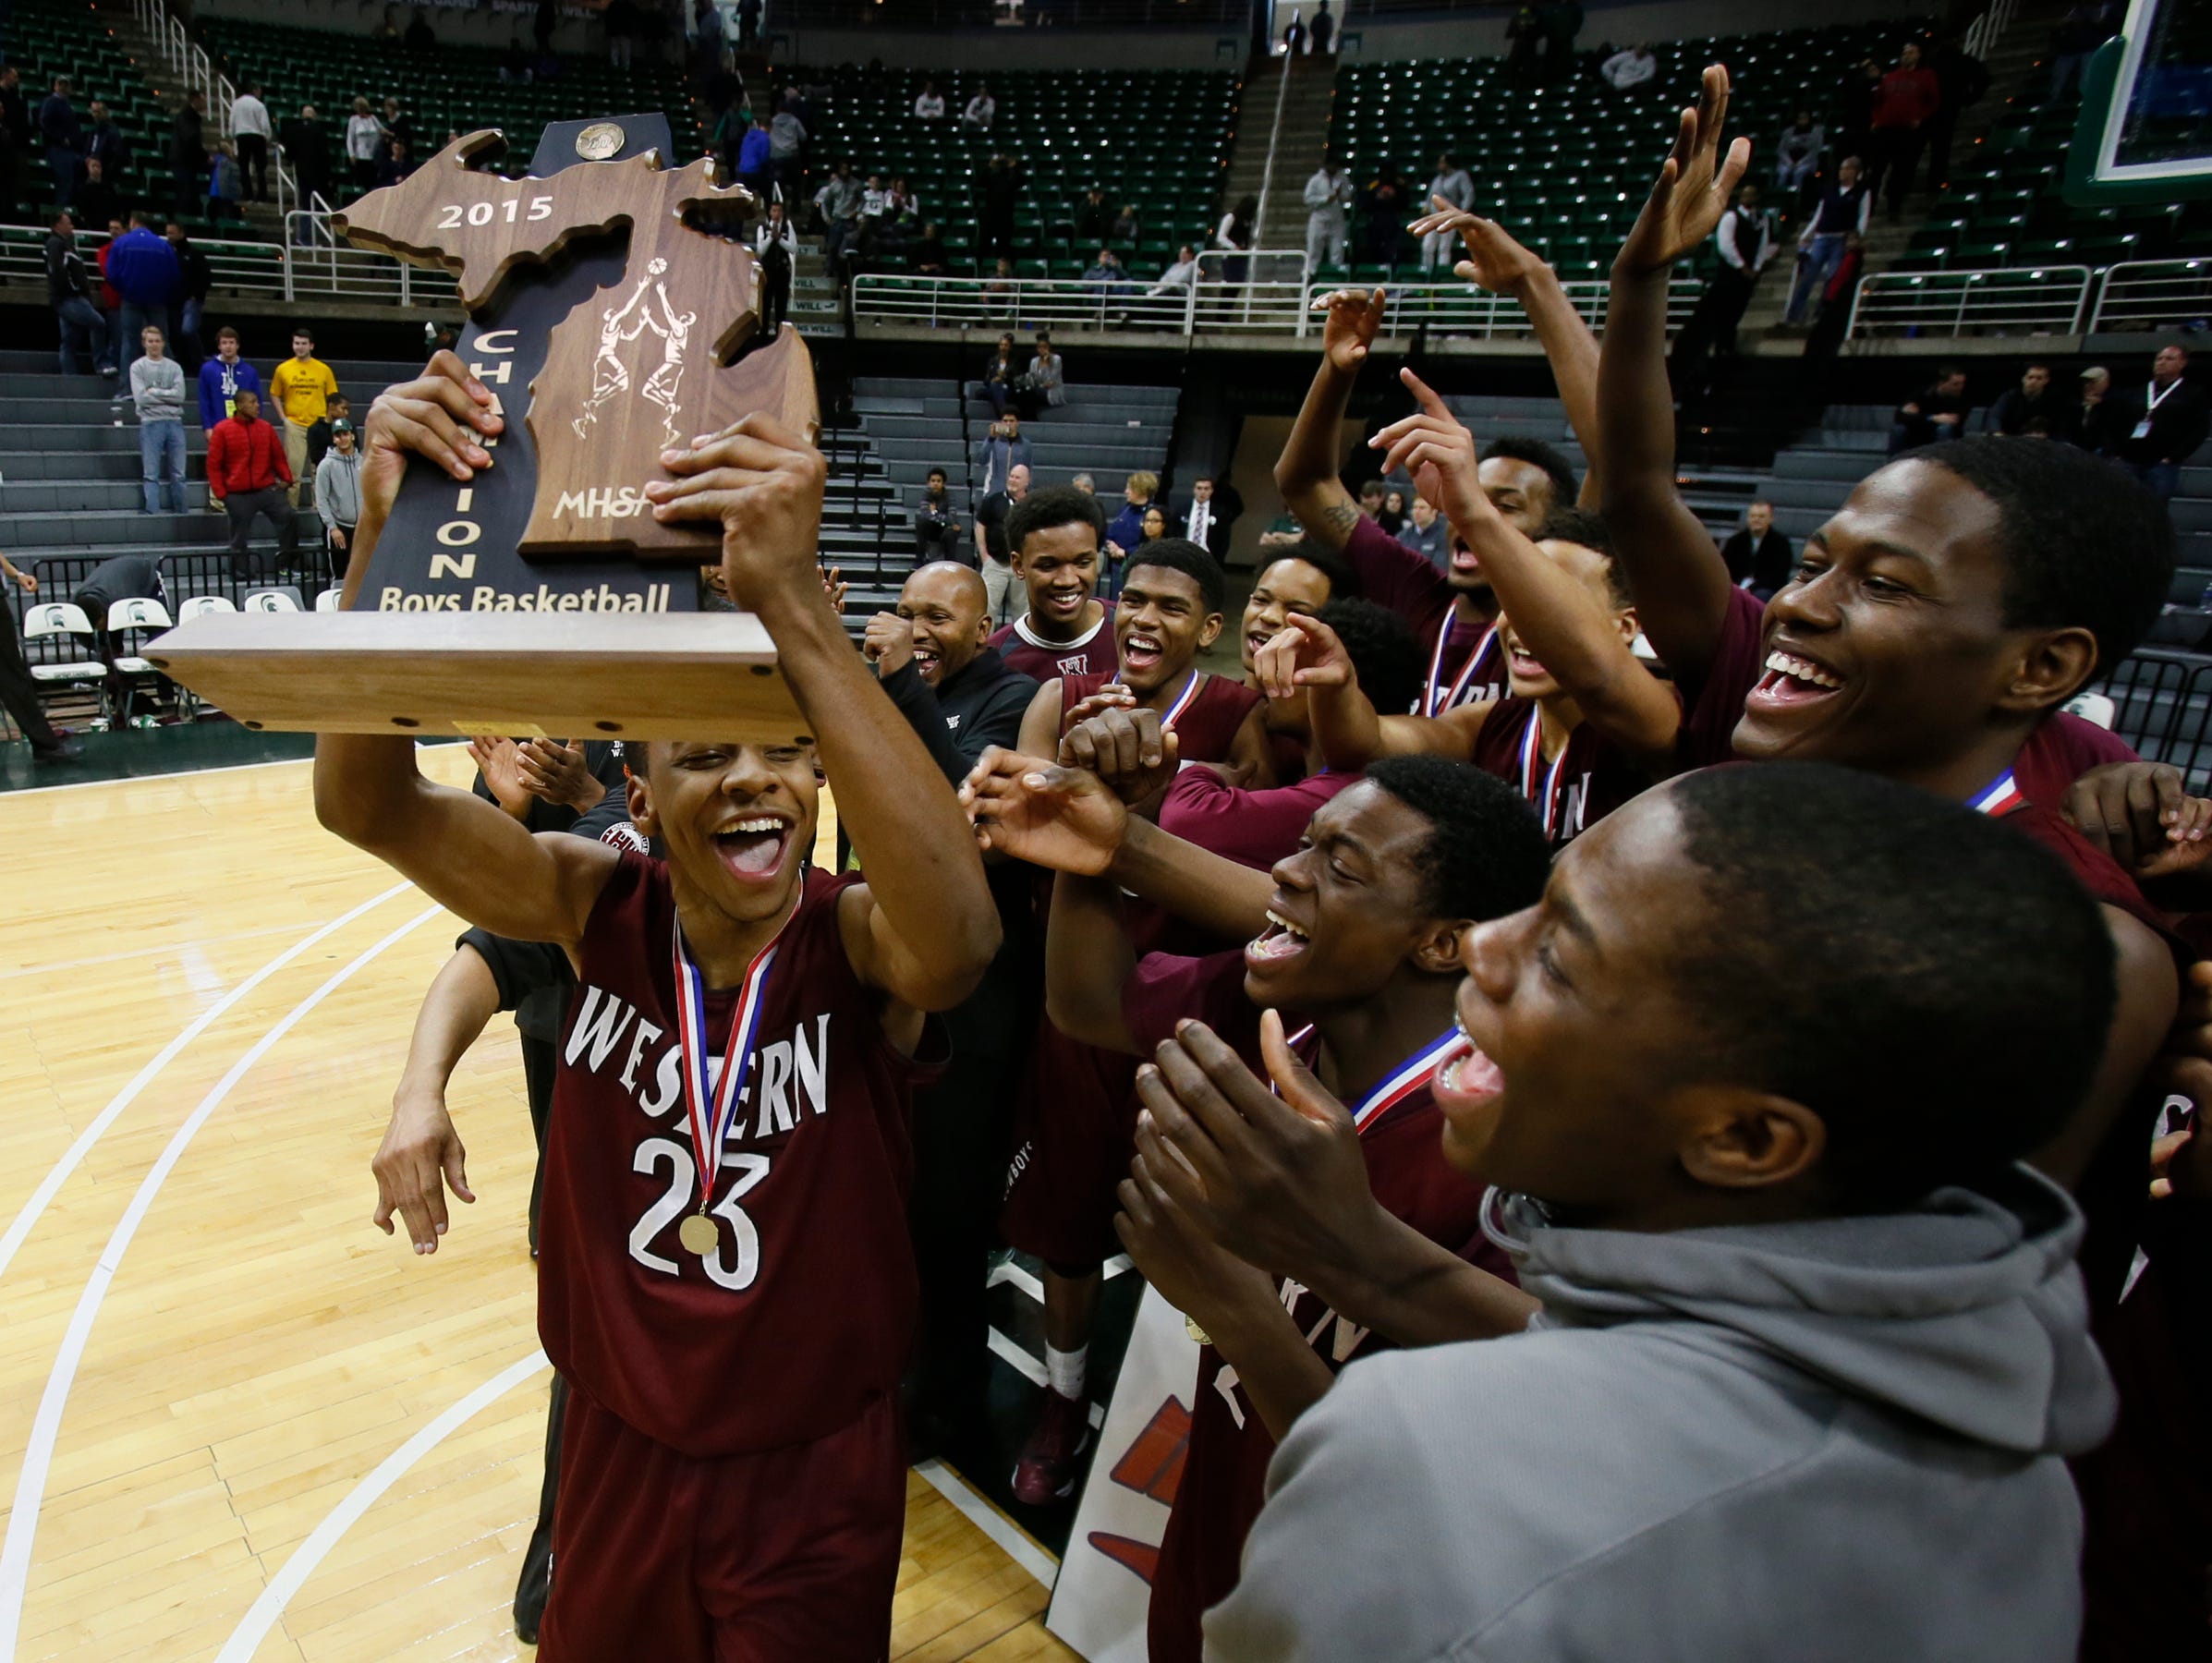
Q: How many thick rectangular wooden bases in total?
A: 1